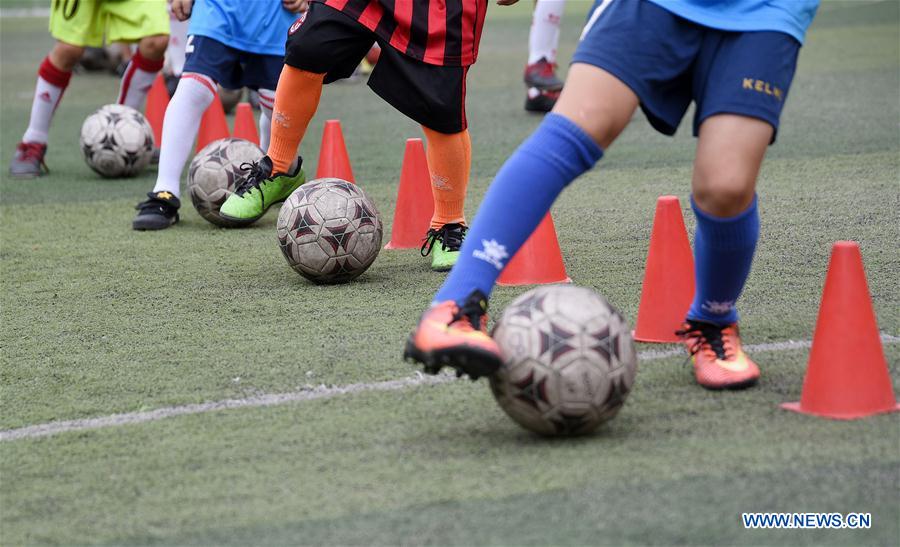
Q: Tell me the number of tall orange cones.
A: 8